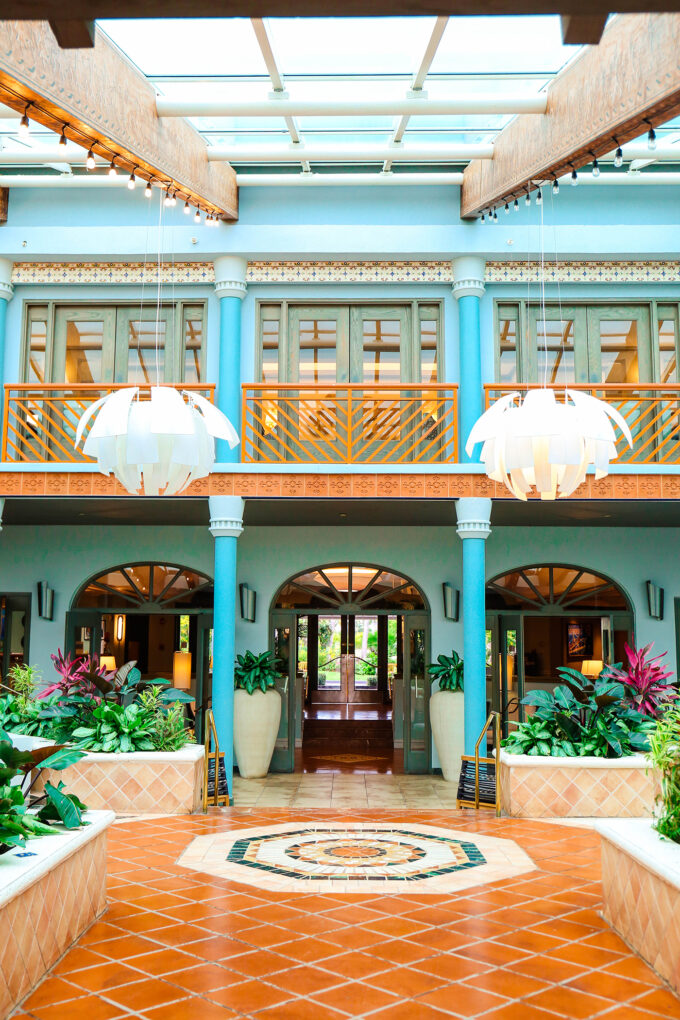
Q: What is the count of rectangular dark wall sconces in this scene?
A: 4